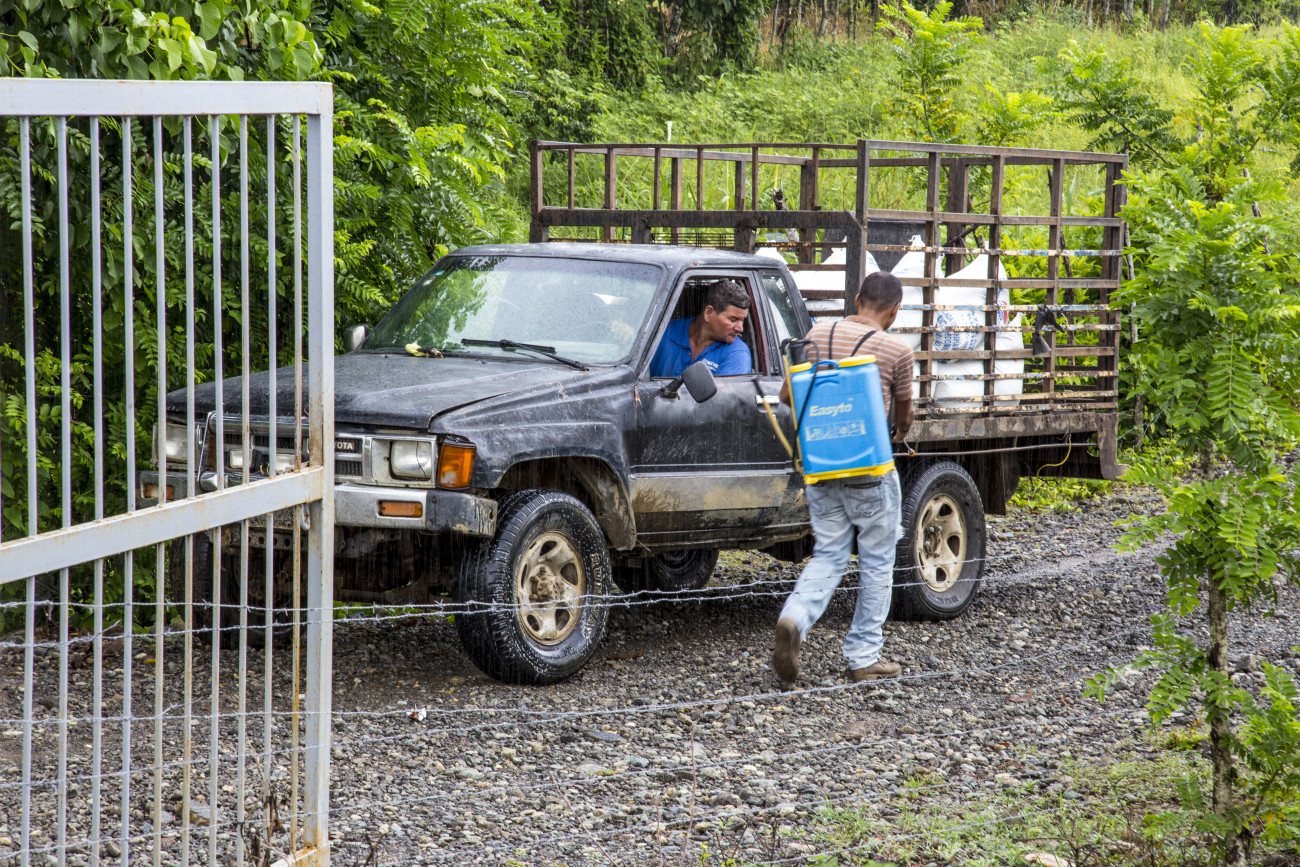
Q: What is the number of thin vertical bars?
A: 10